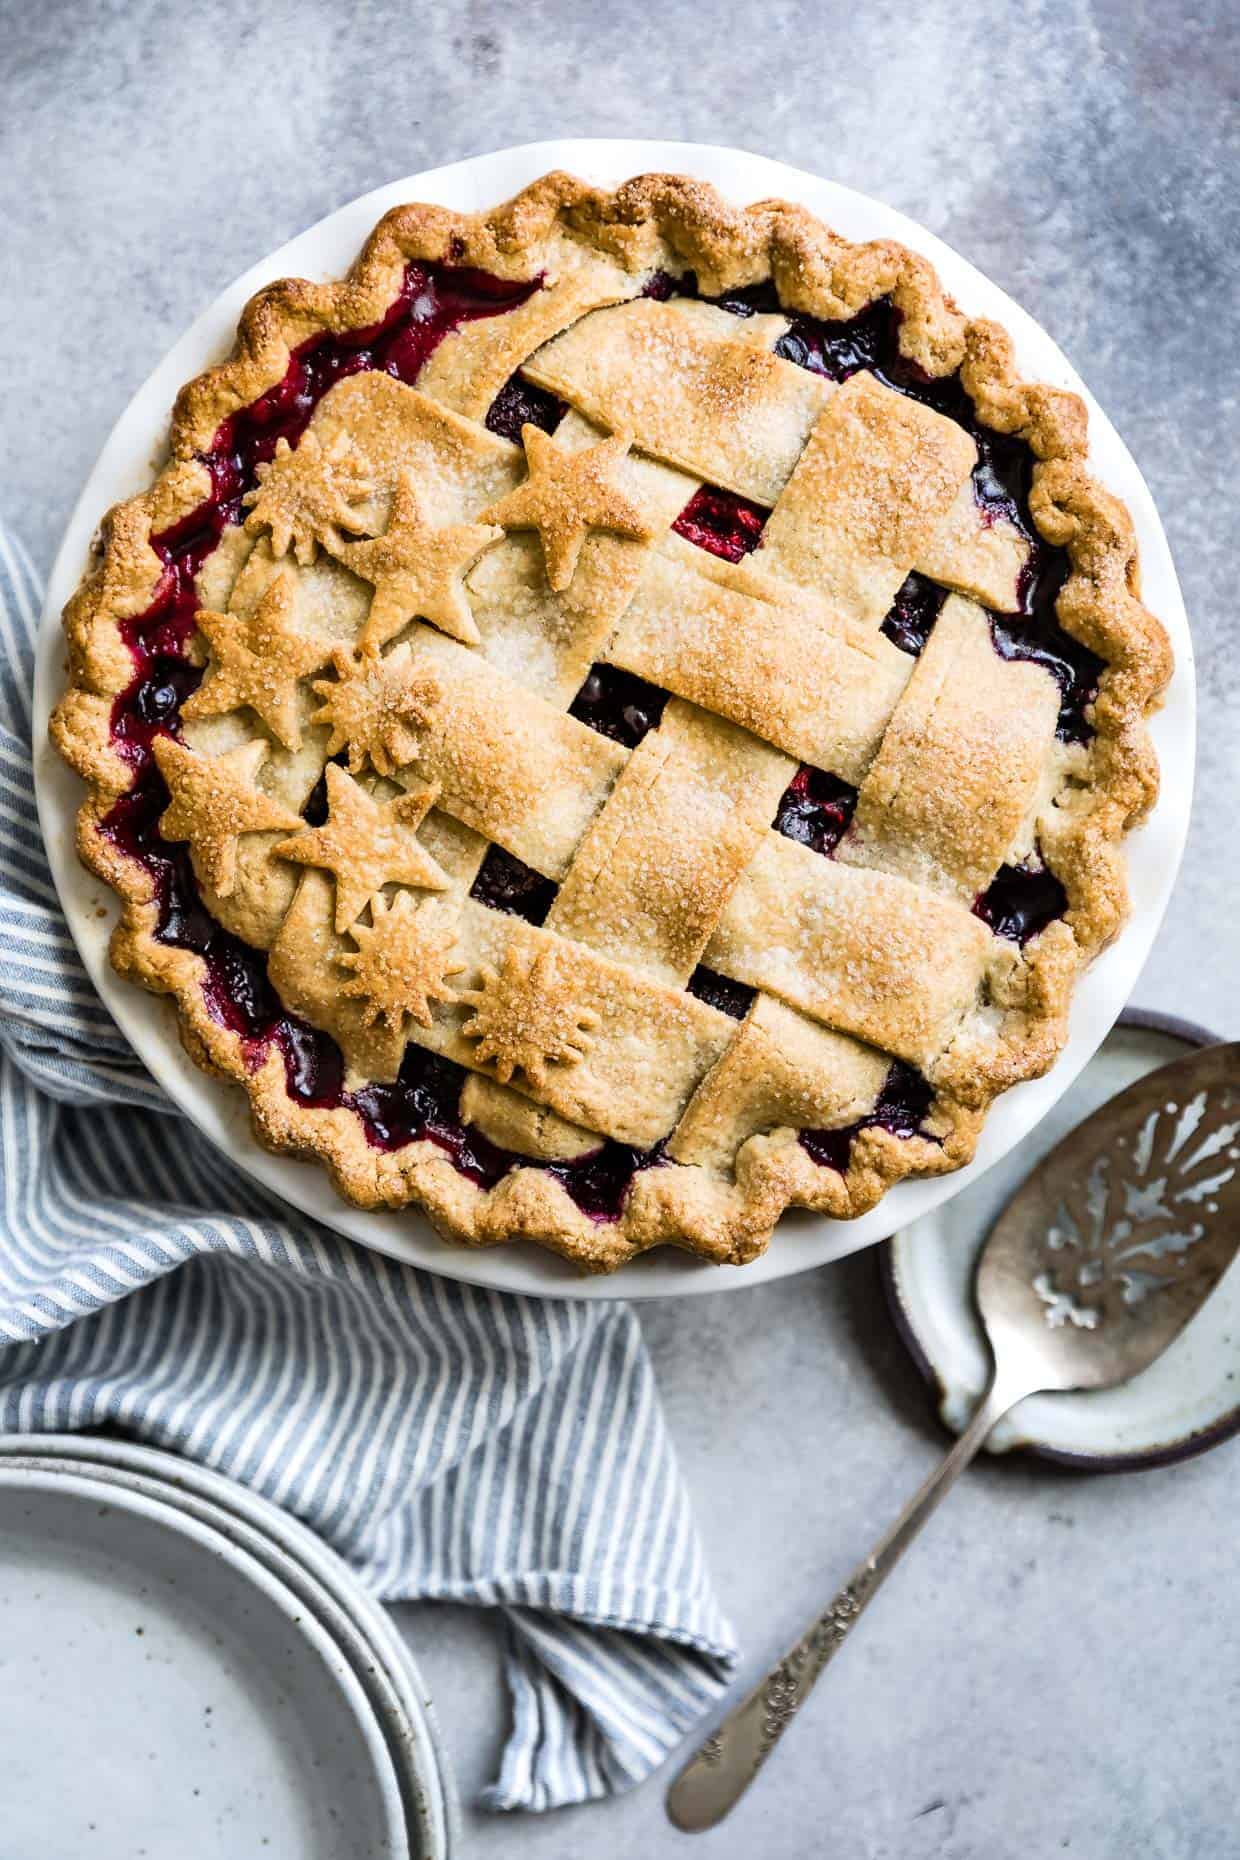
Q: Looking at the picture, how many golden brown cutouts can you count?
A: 9